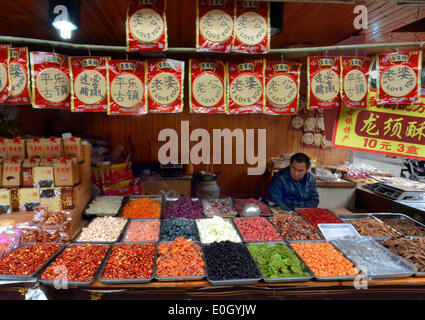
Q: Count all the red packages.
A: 15